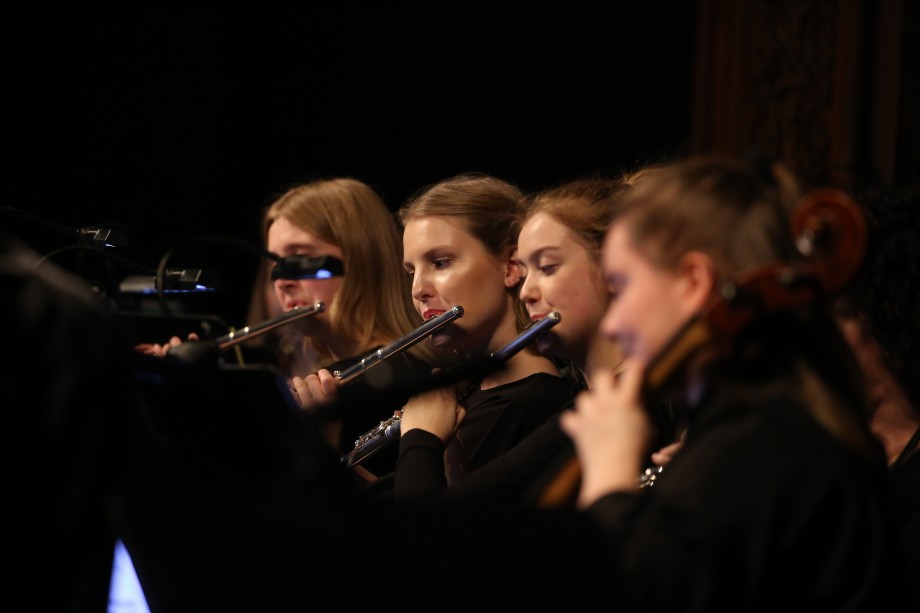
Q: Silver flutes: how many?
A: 3